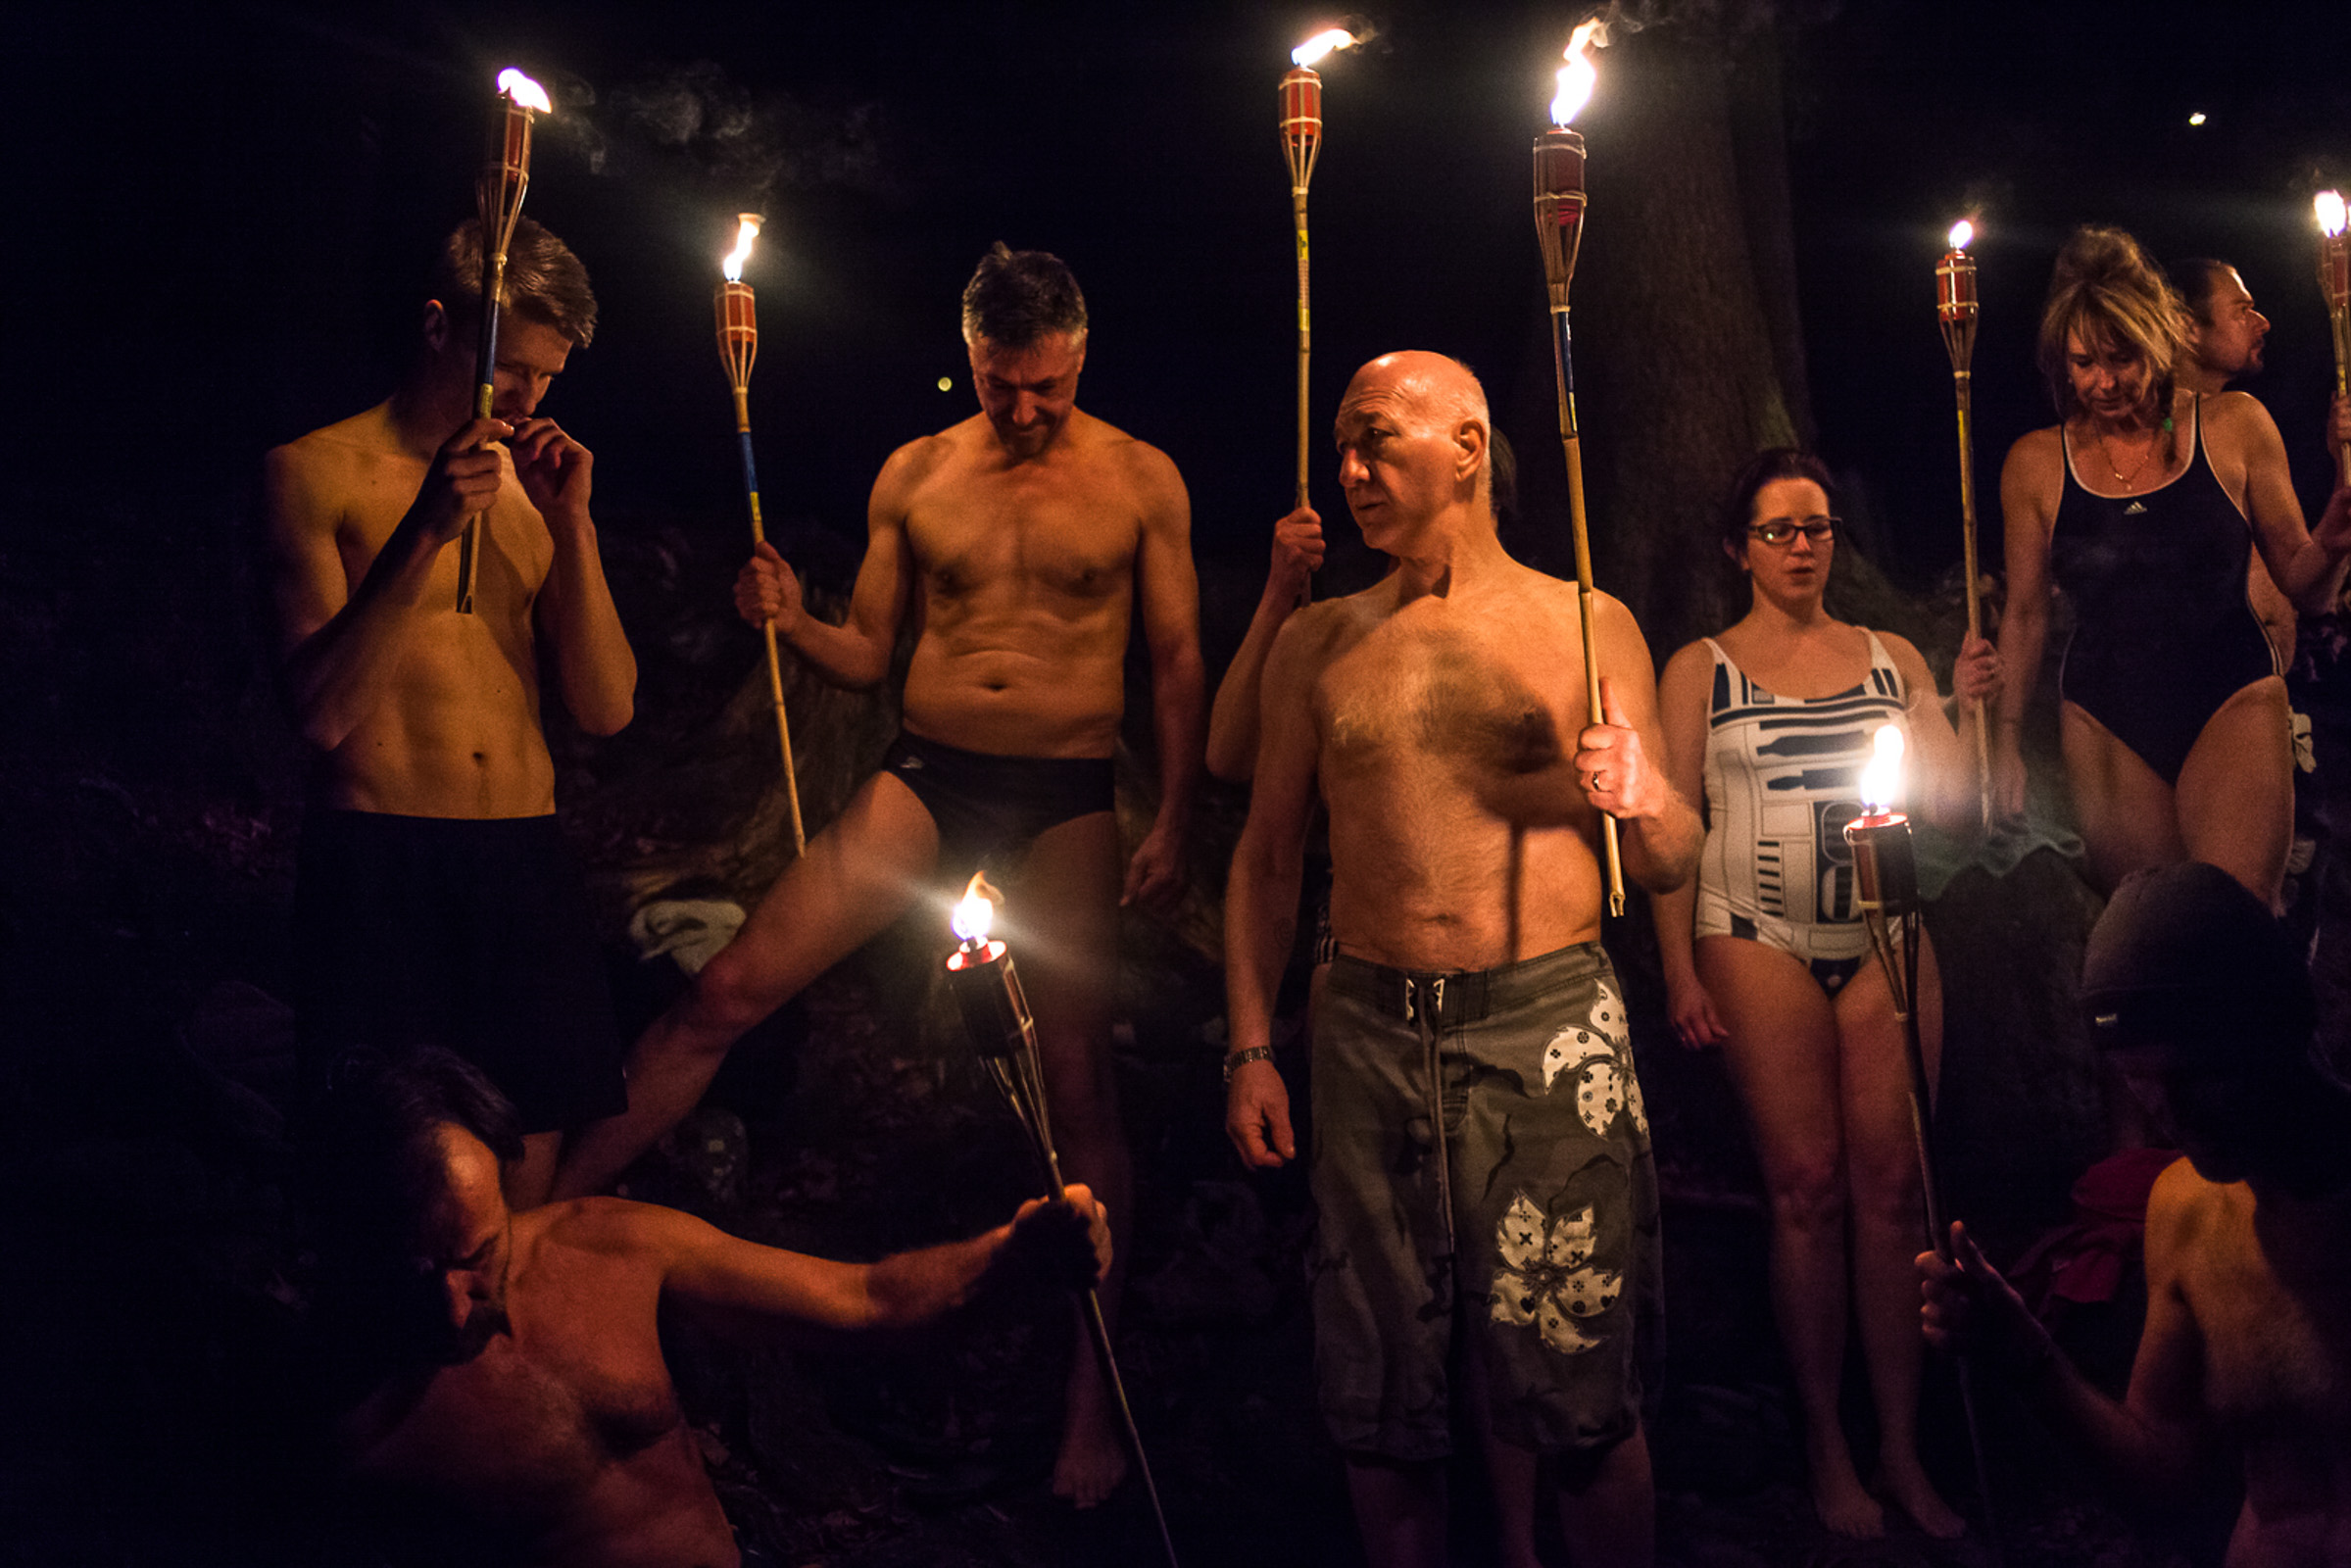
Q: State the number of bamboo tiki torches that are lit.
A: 8